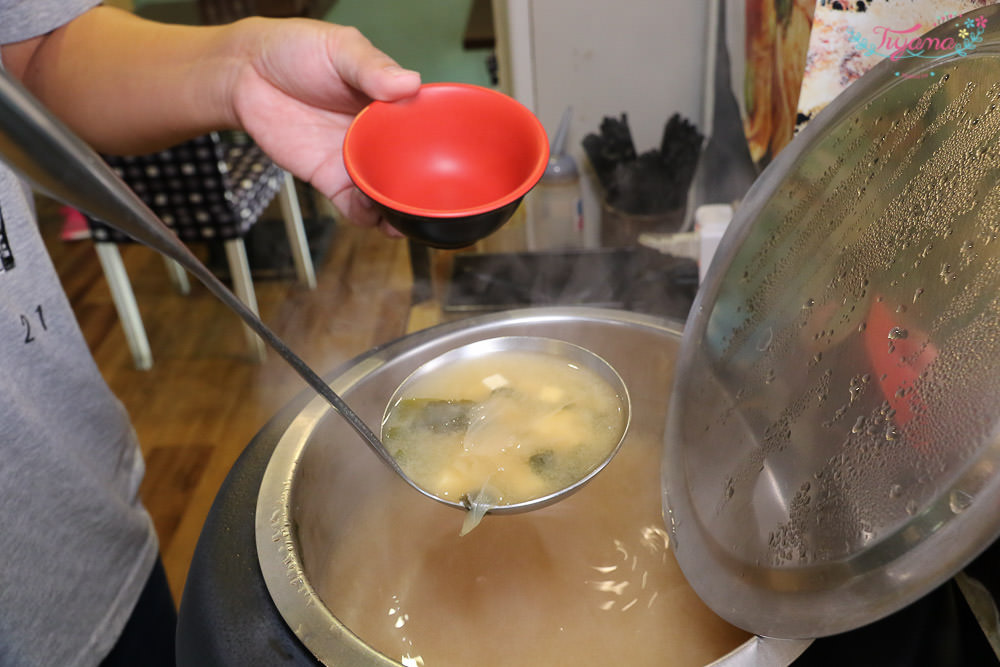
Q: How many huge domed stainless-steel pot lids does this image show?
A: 1